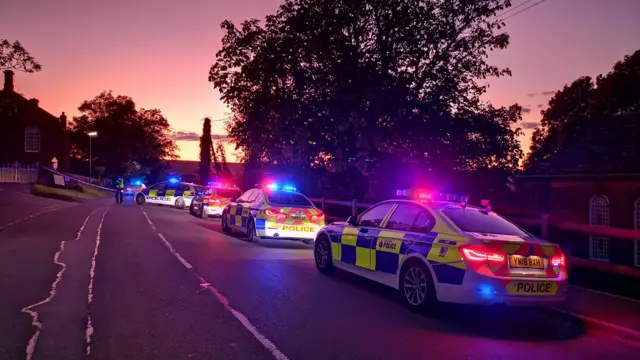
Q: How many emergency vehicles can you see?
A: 5